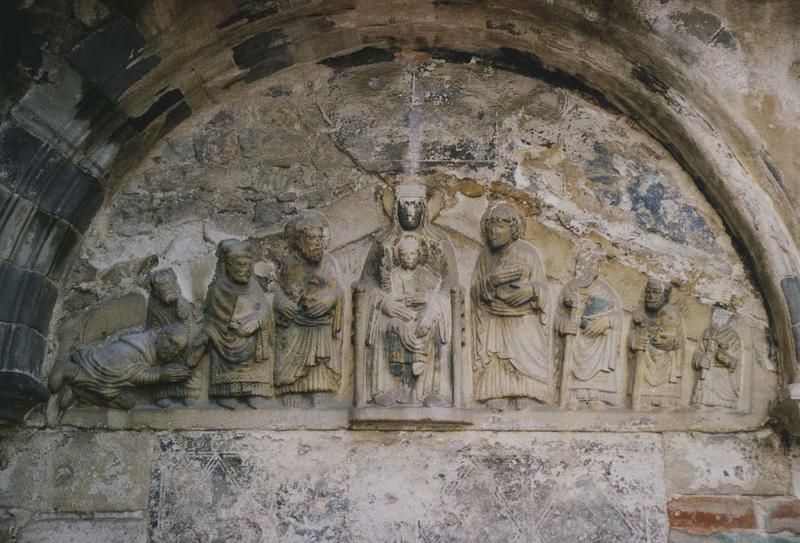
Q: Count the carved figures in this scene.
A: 10